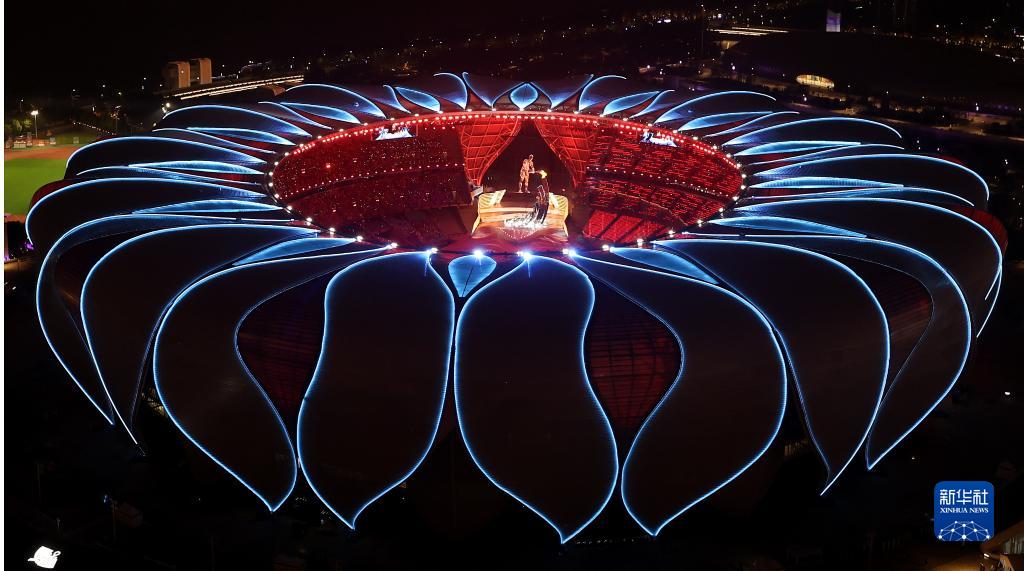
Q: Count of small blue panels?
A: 14